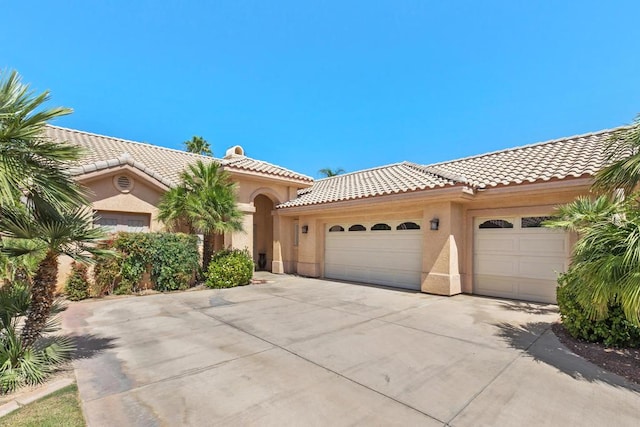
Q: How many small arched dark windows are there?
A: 5